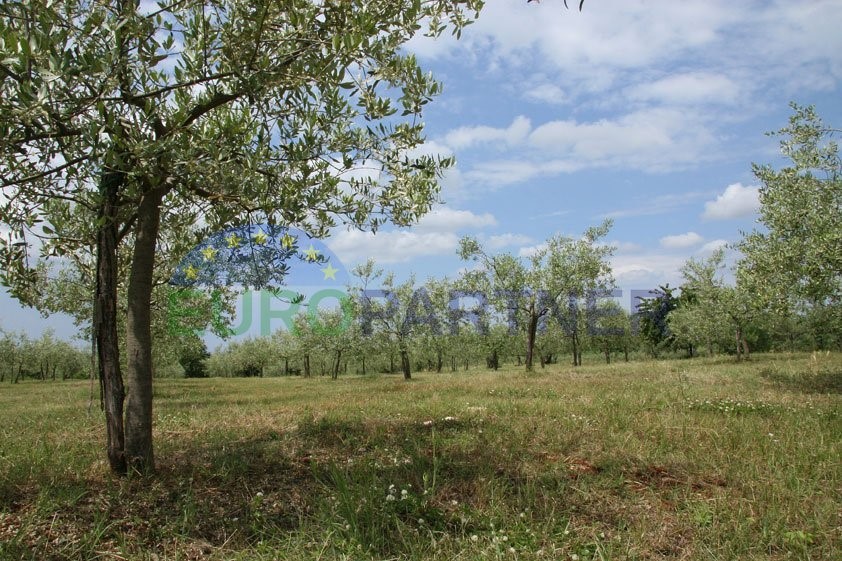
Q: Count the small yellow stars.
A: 7